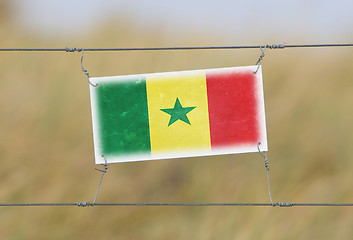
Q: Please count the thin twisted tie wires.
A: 4